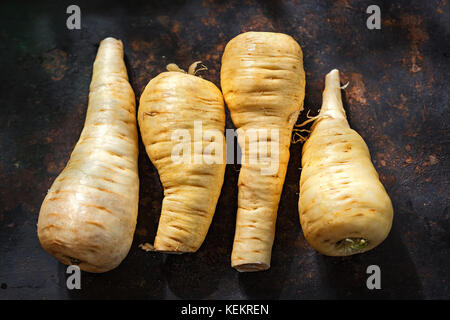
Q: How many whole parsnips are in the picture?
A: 4